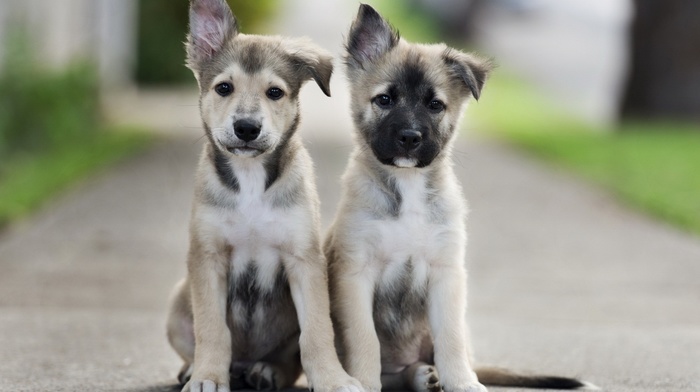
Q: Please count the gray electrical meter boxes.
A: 0